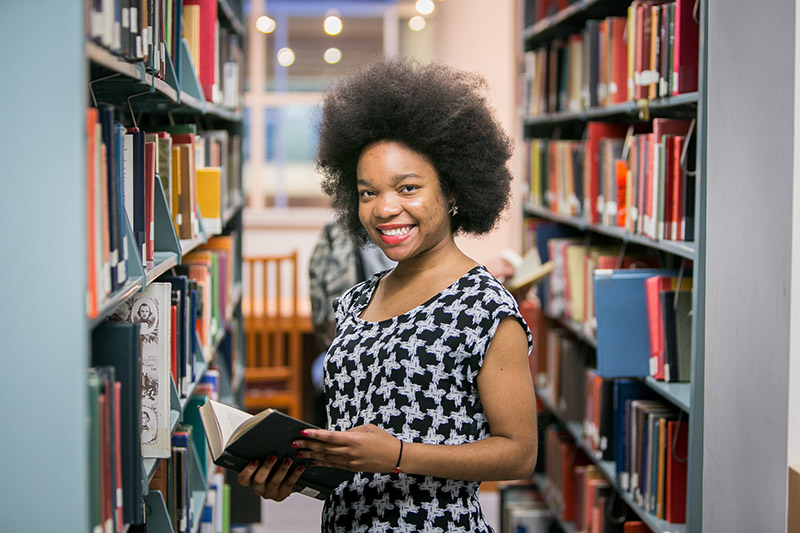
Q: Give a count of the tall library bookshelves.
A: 2